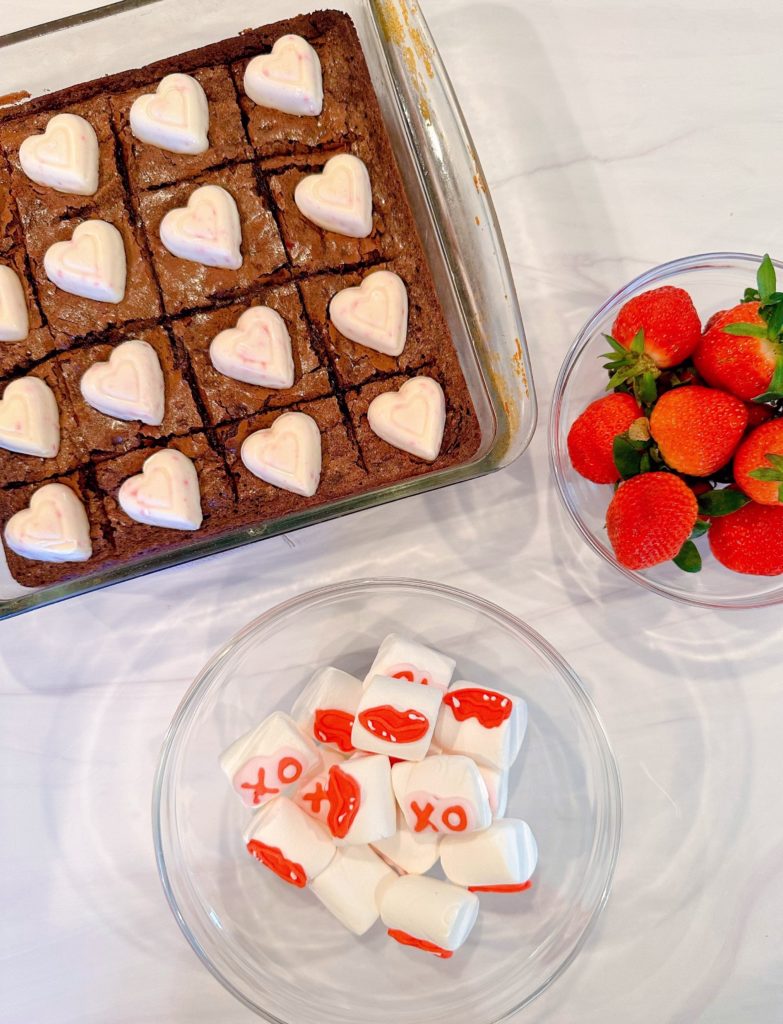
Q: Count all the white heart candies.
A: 15